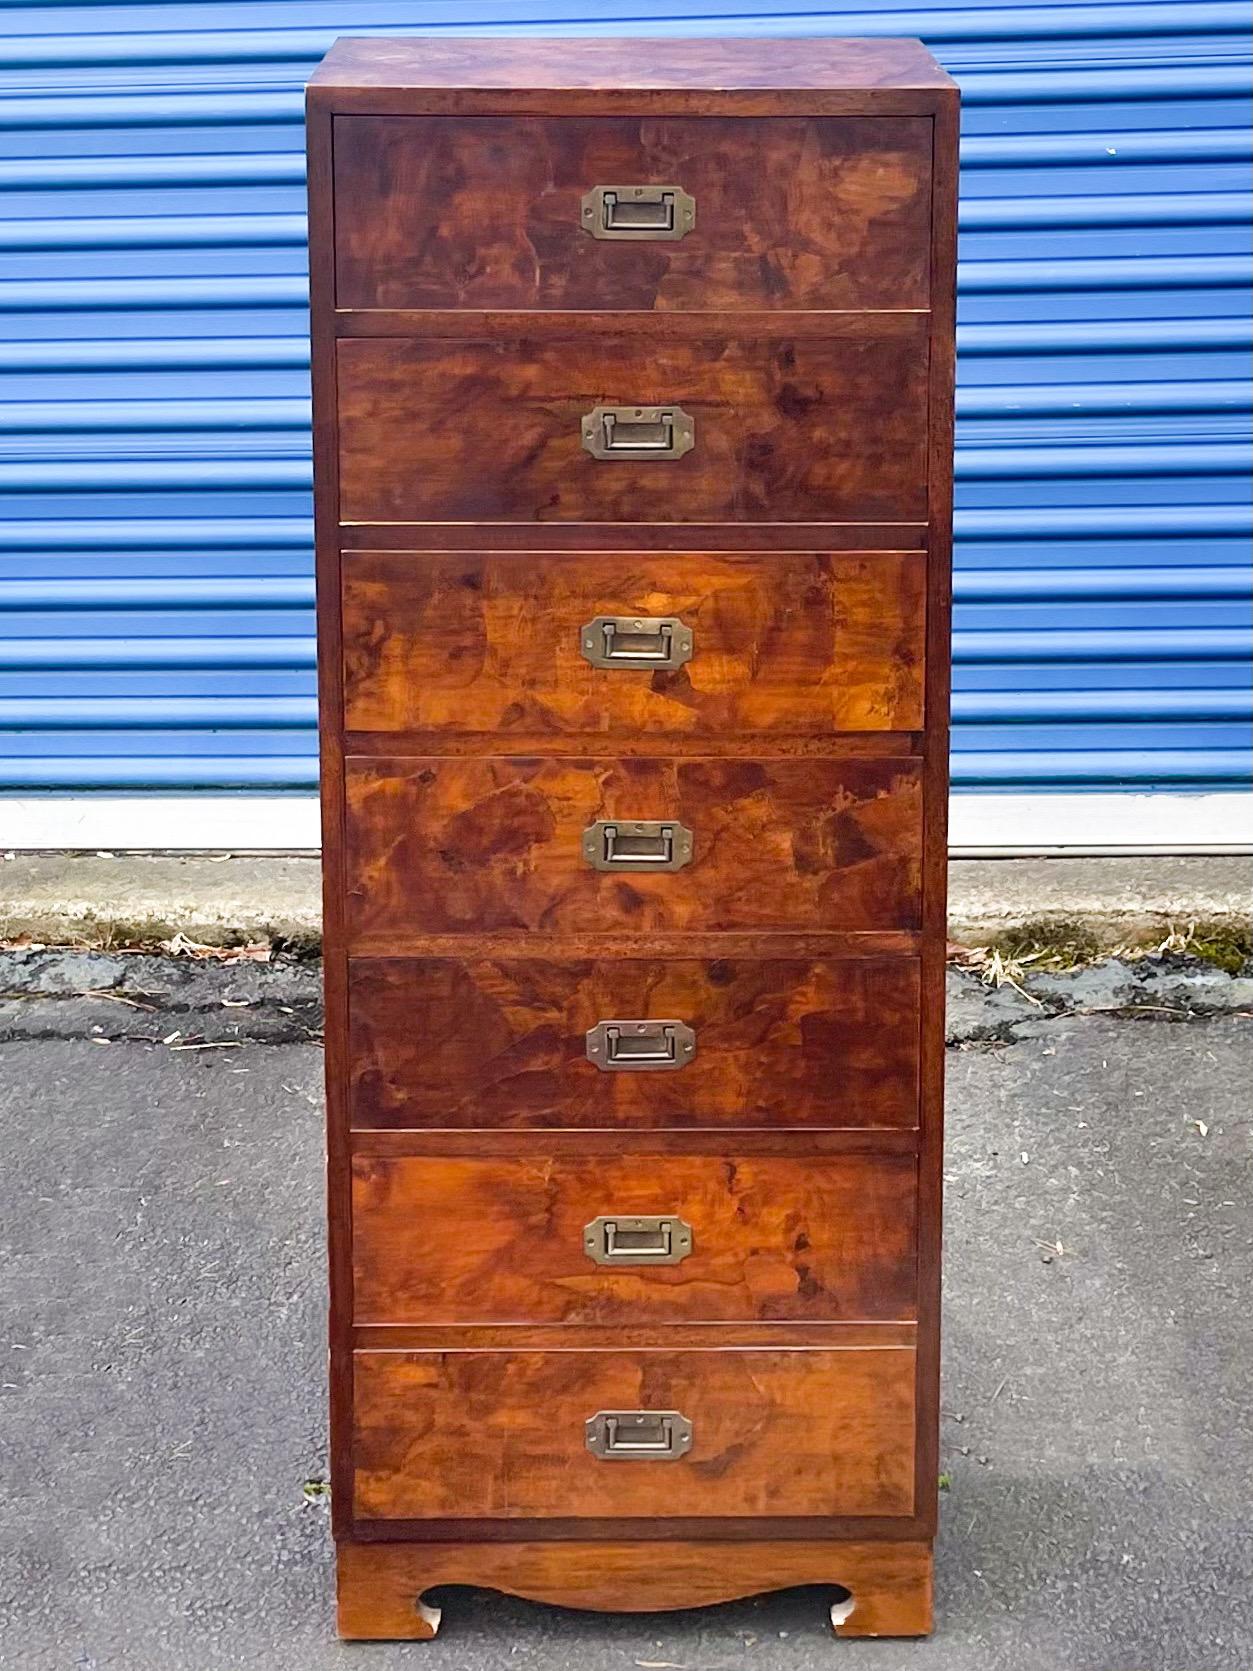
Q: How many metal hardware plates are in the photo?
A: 7